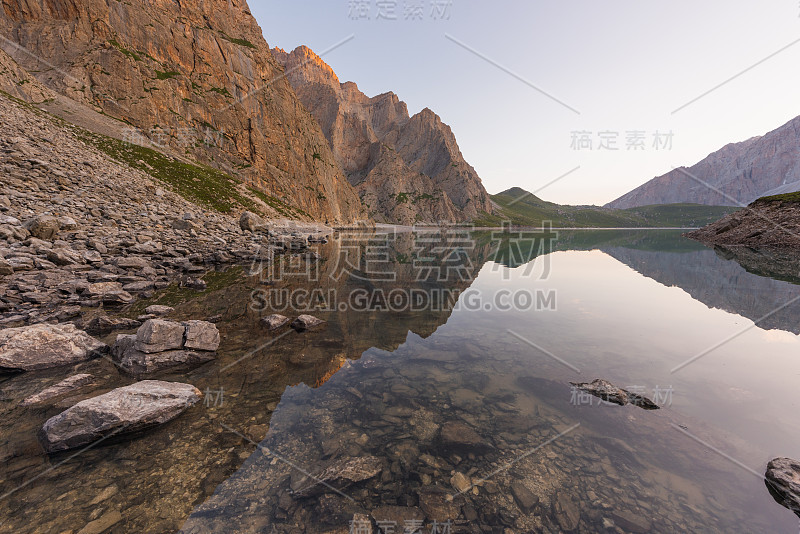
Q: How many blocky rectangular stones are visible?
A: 2